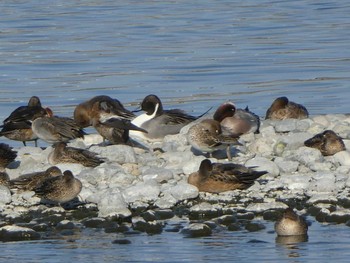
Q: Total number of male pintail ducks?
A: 1